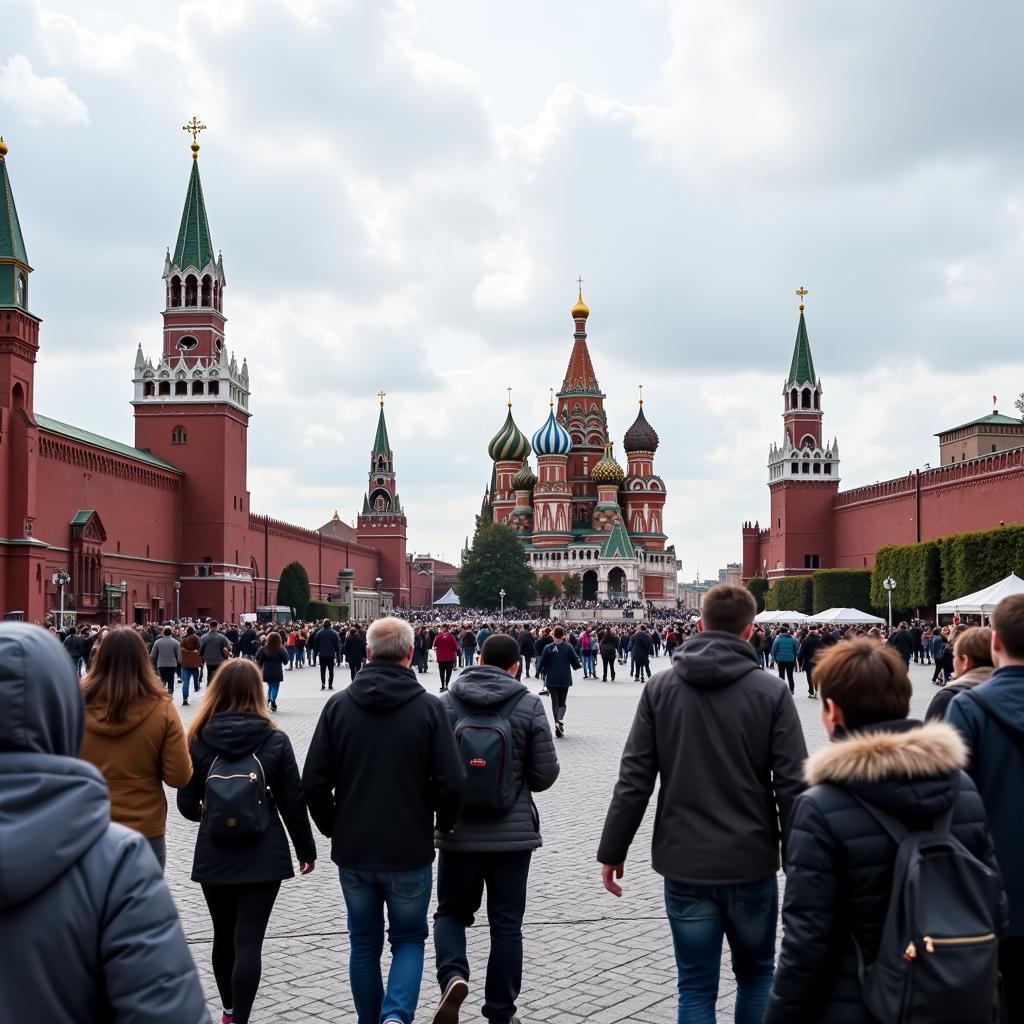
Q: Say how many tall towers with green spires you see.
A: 4